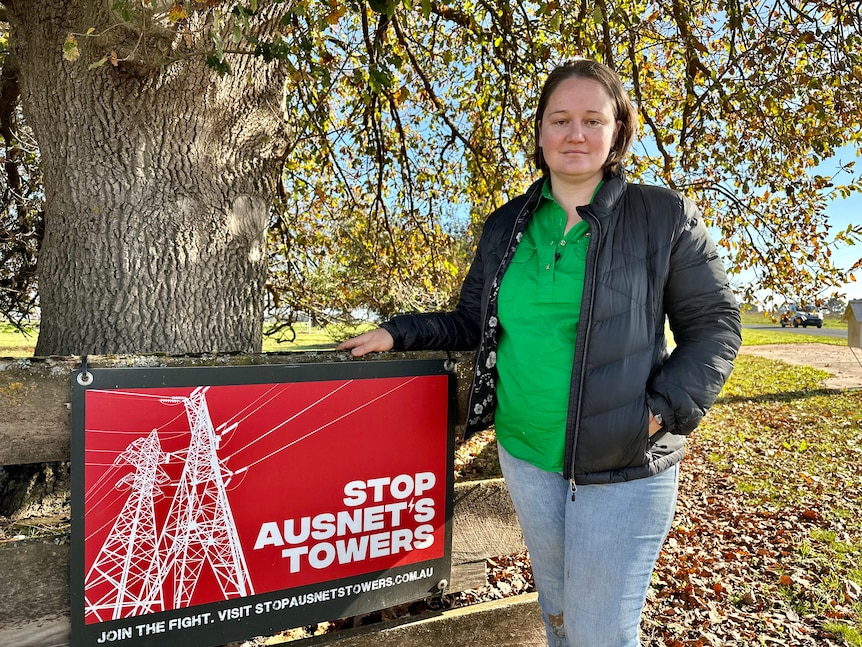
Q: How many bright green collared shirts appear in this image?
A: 1